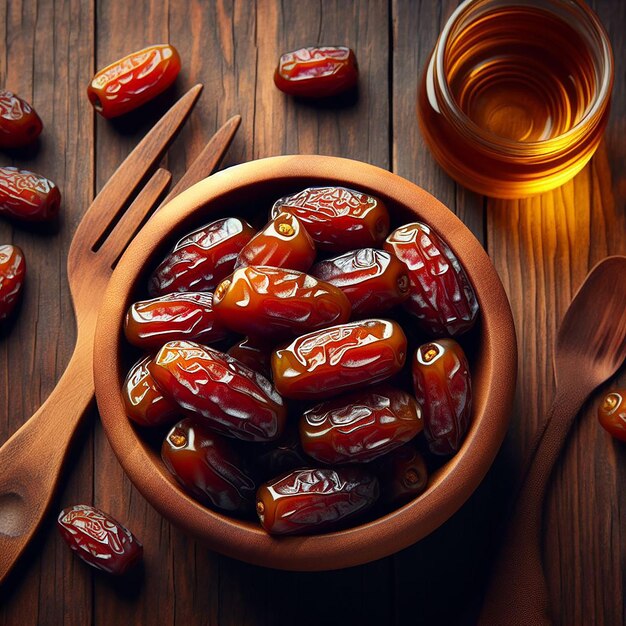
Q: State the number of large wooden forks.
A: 1